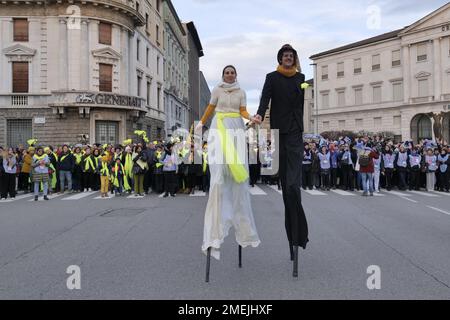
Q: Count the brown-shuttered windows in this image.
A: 4